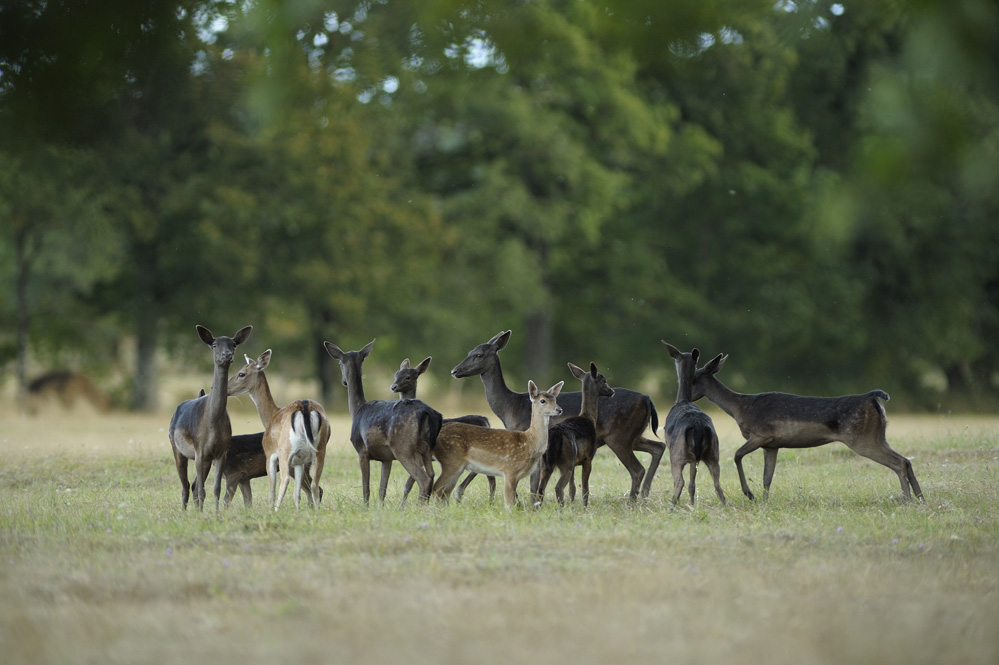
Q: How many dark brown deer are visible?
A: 8